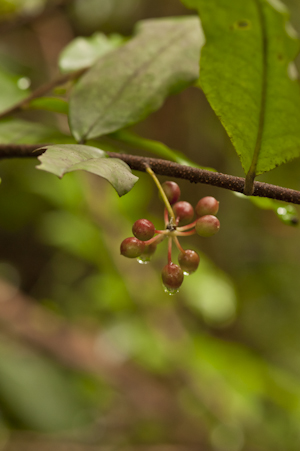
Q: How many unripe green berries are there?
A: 0